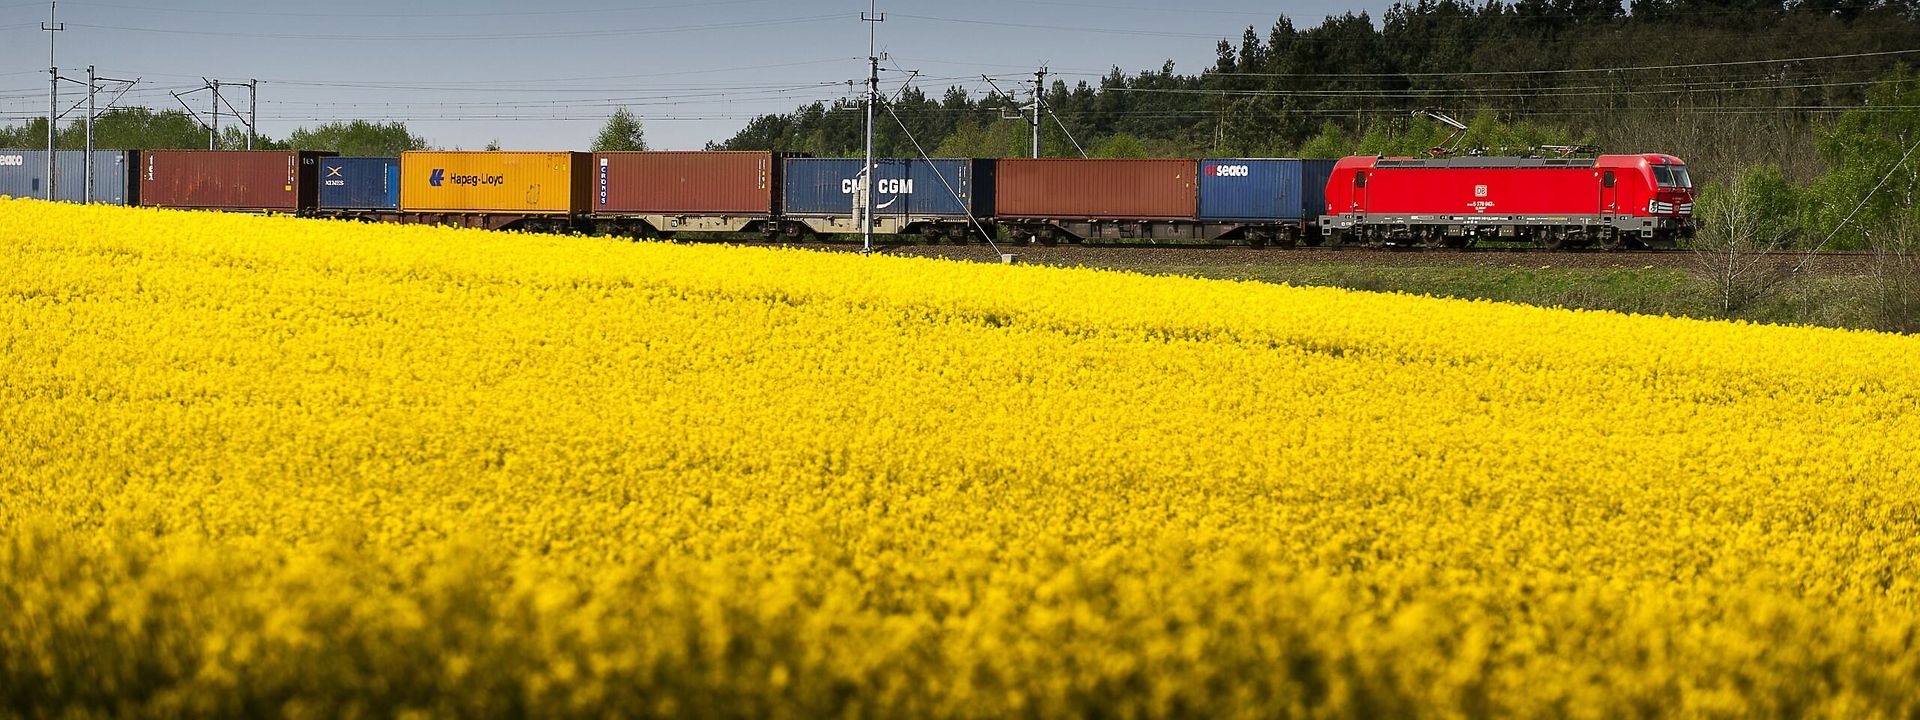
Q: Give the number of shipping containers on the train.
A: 8